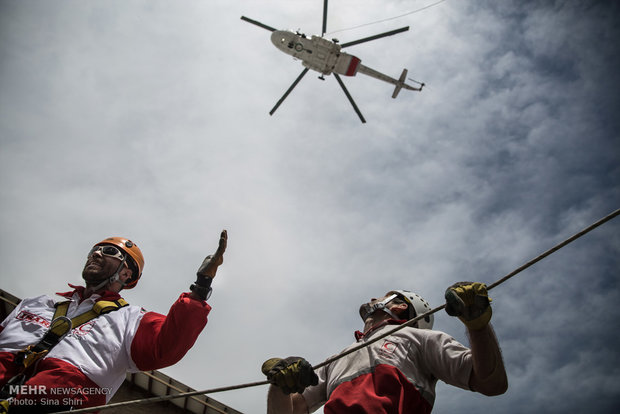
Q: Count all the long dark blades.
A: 5